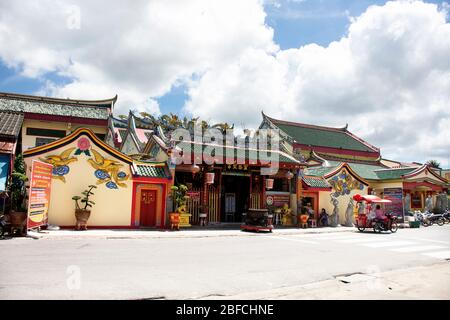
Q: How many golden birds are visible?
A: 2